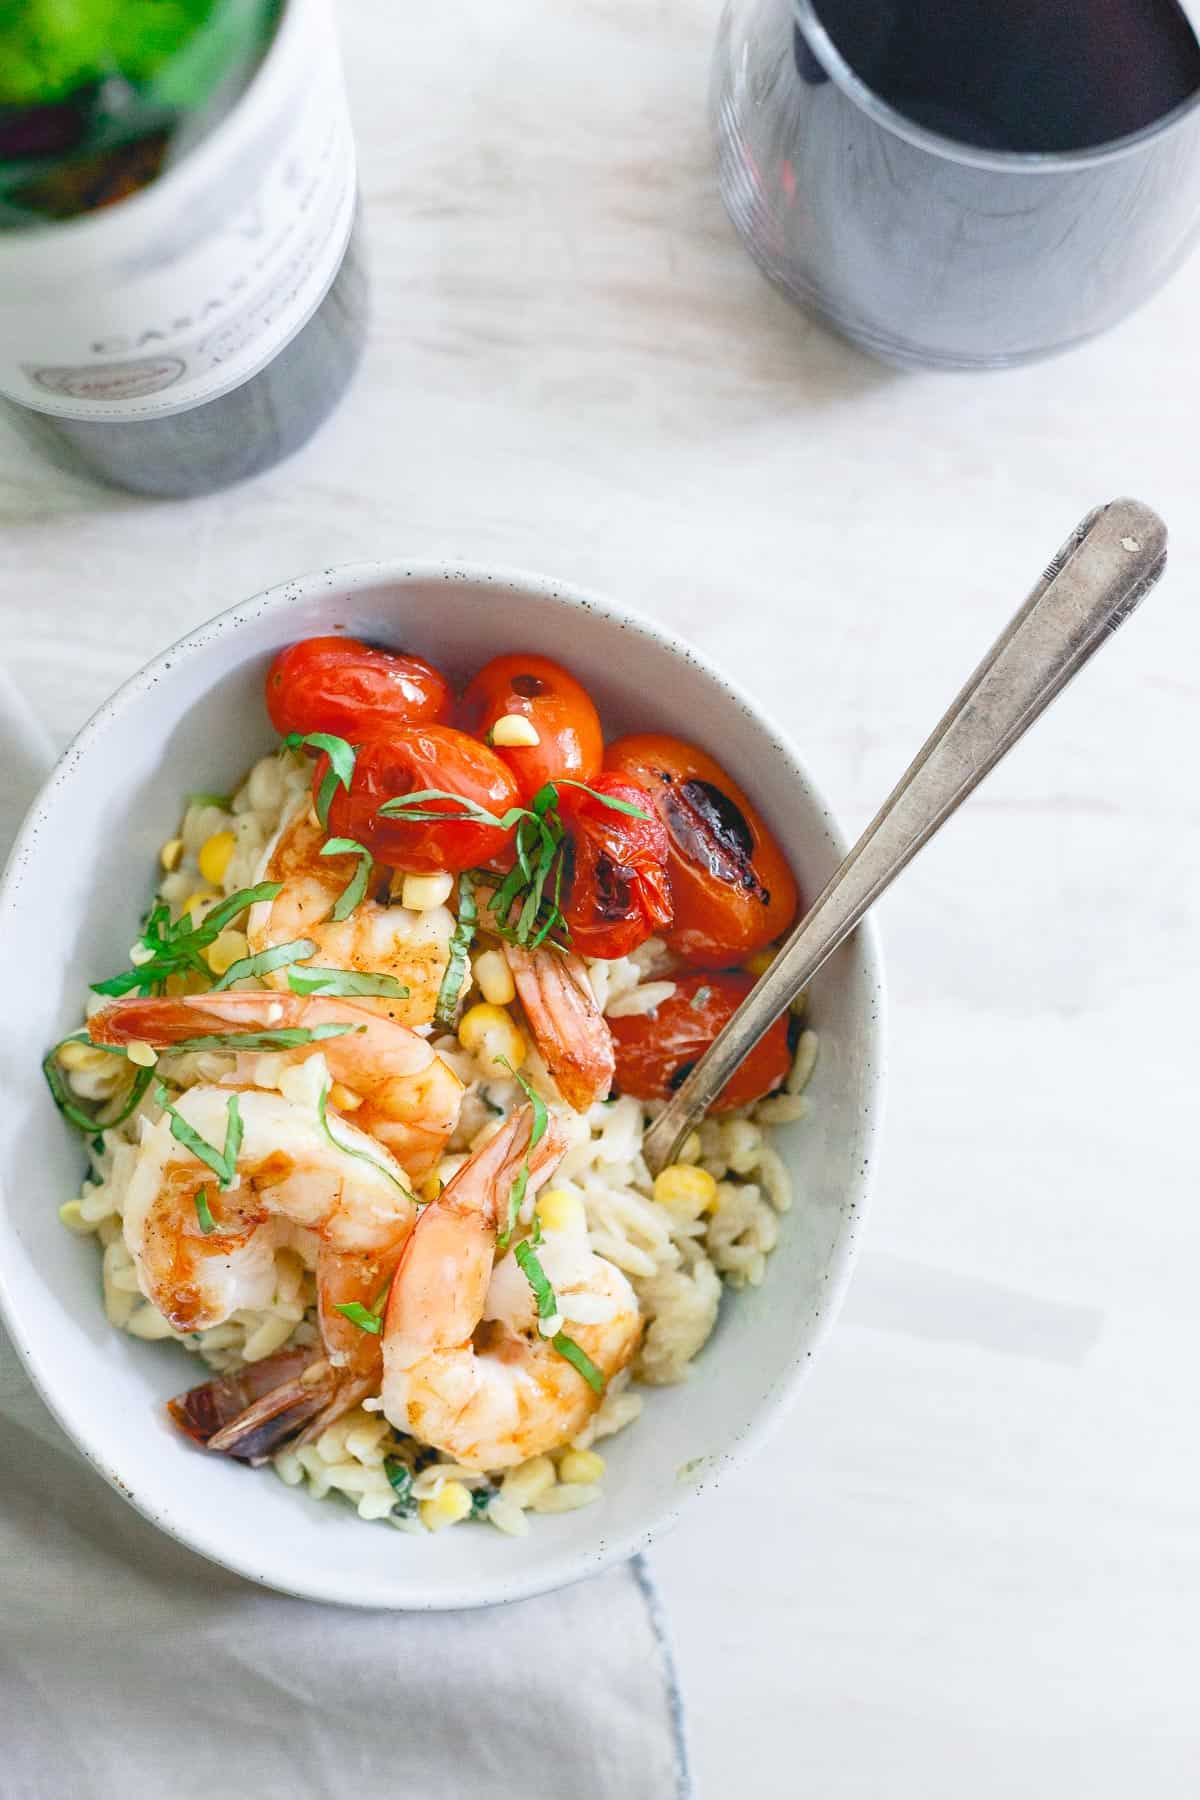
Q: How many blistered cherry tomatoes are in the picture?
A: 6